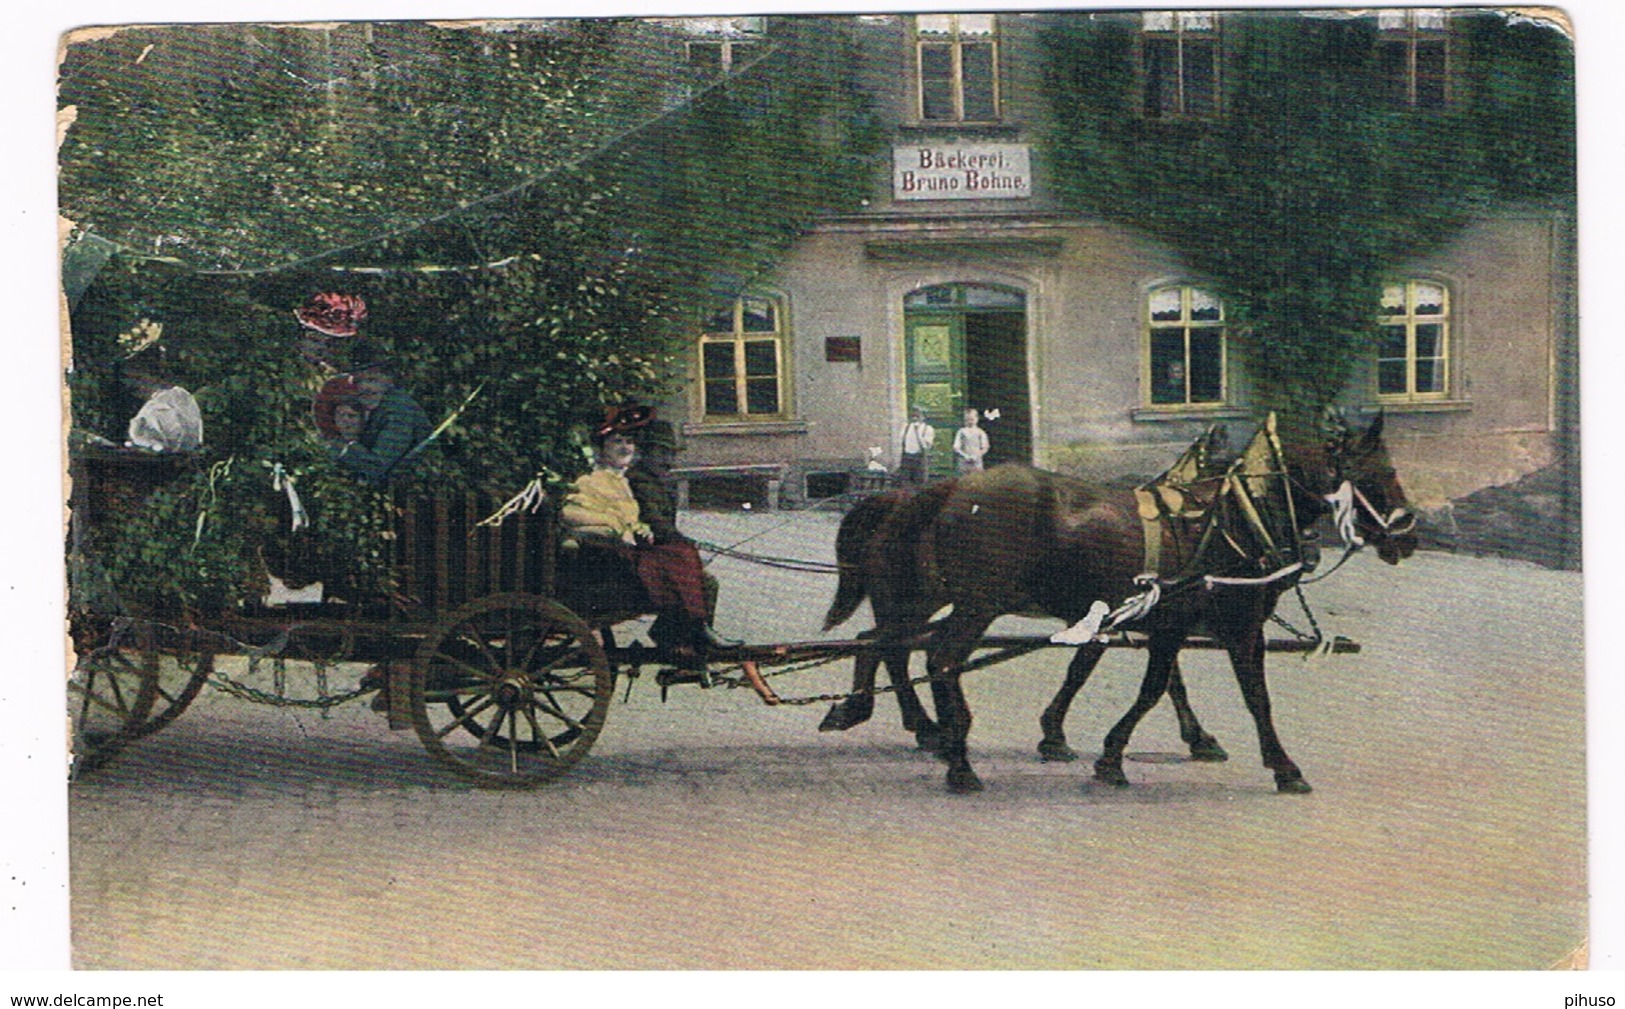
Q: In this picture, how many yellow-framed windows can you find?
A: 3